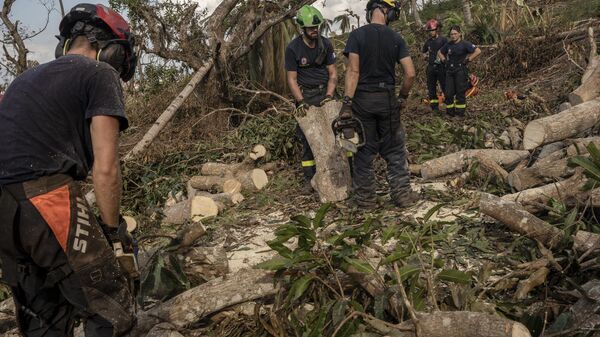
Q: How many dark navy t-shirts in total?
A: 5